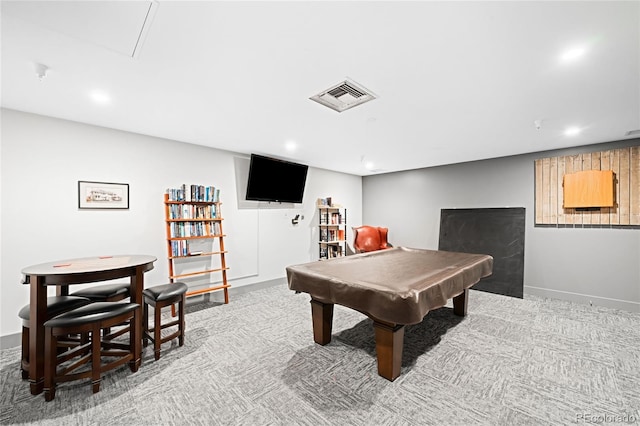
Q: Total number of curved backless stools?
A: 4